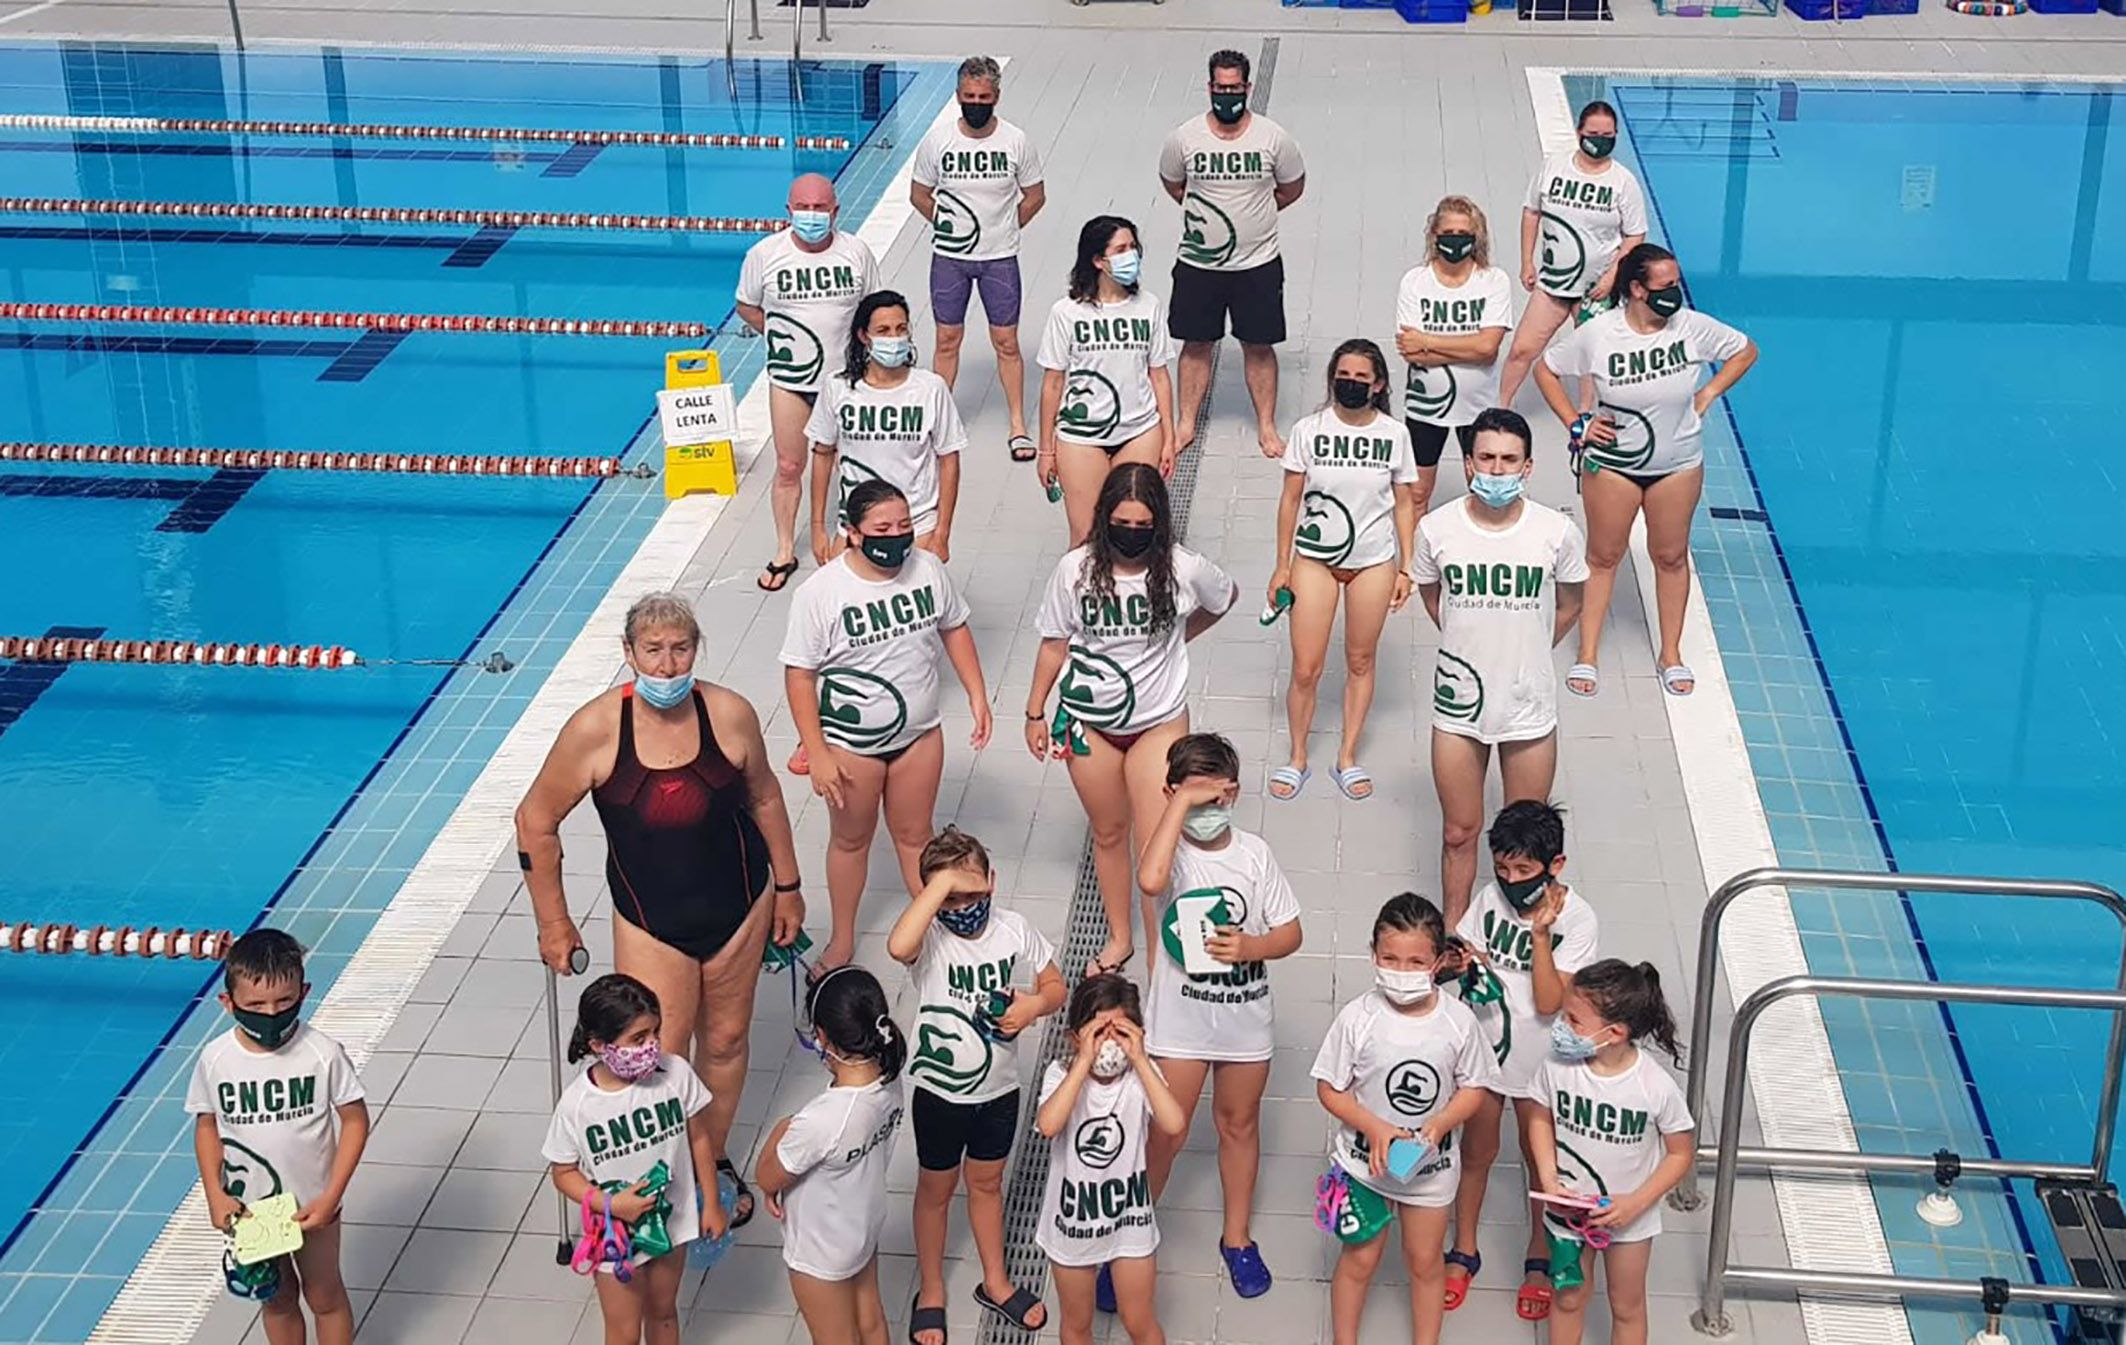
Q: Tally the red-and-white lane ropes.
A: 6